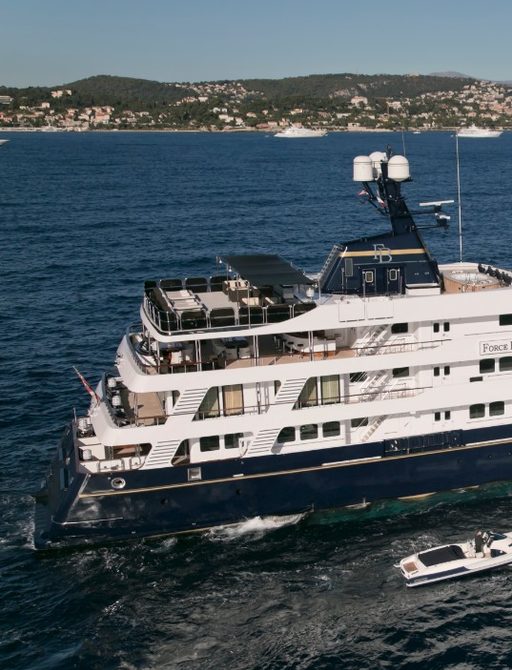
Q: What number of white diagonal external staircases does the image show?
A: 3